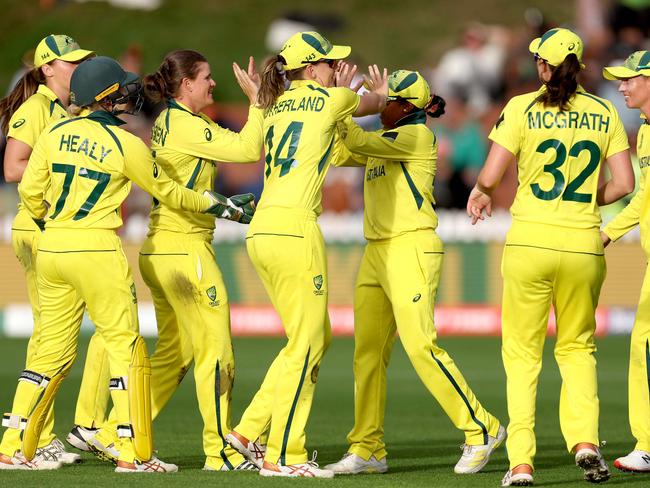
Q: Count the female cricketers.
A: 7